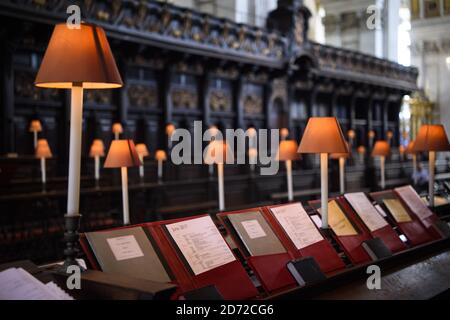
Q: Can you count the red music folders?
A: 4